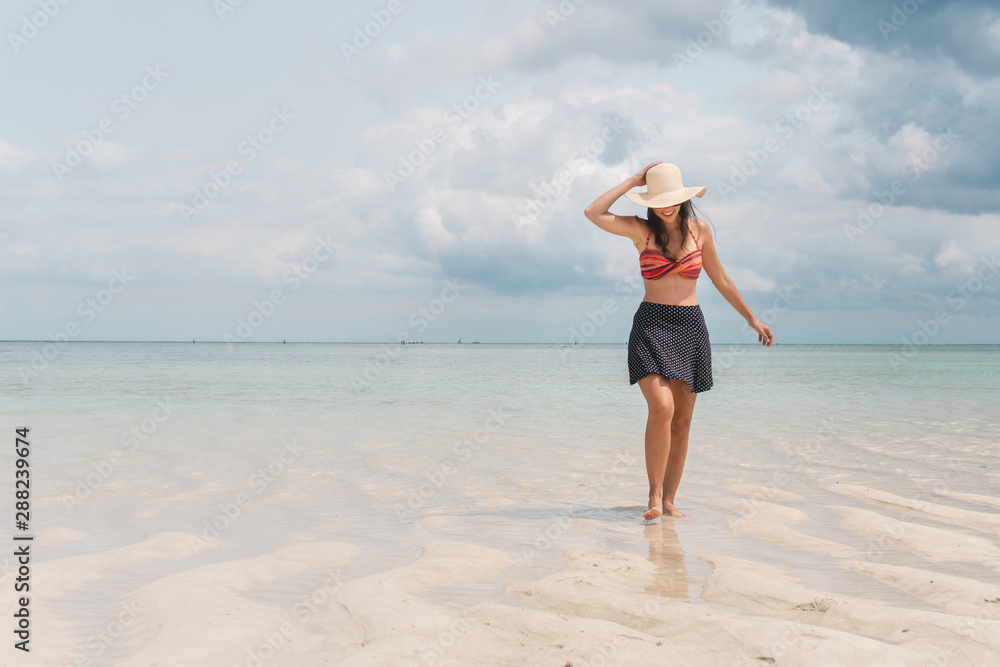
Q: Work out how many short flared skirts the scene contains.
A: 1